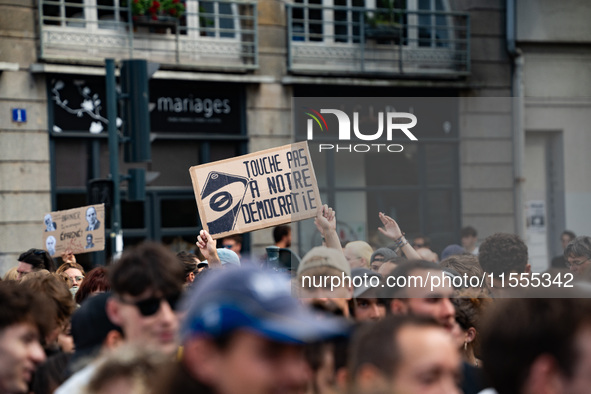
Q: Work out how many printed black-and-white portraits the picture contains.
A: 4